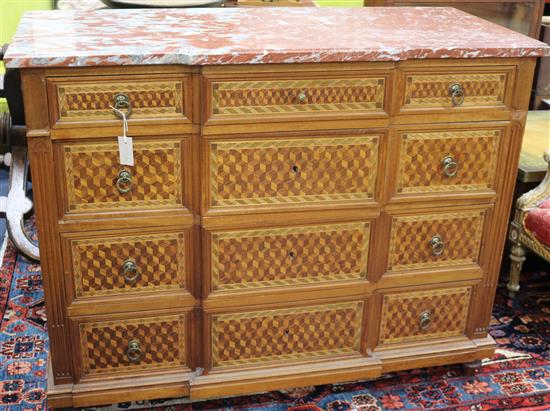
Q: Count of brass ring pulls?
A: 8